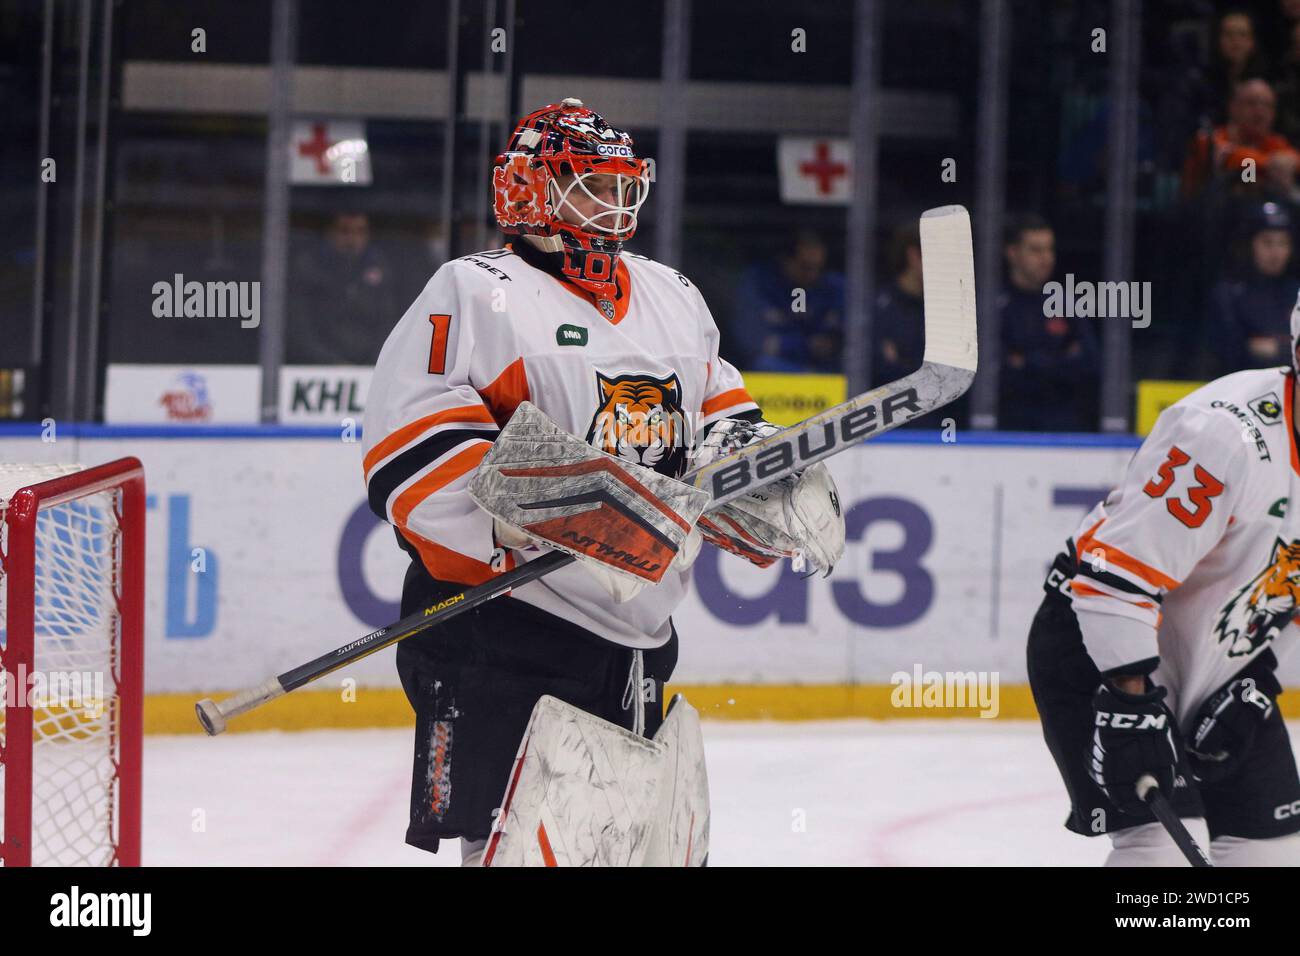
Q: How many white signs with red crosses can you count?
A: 2